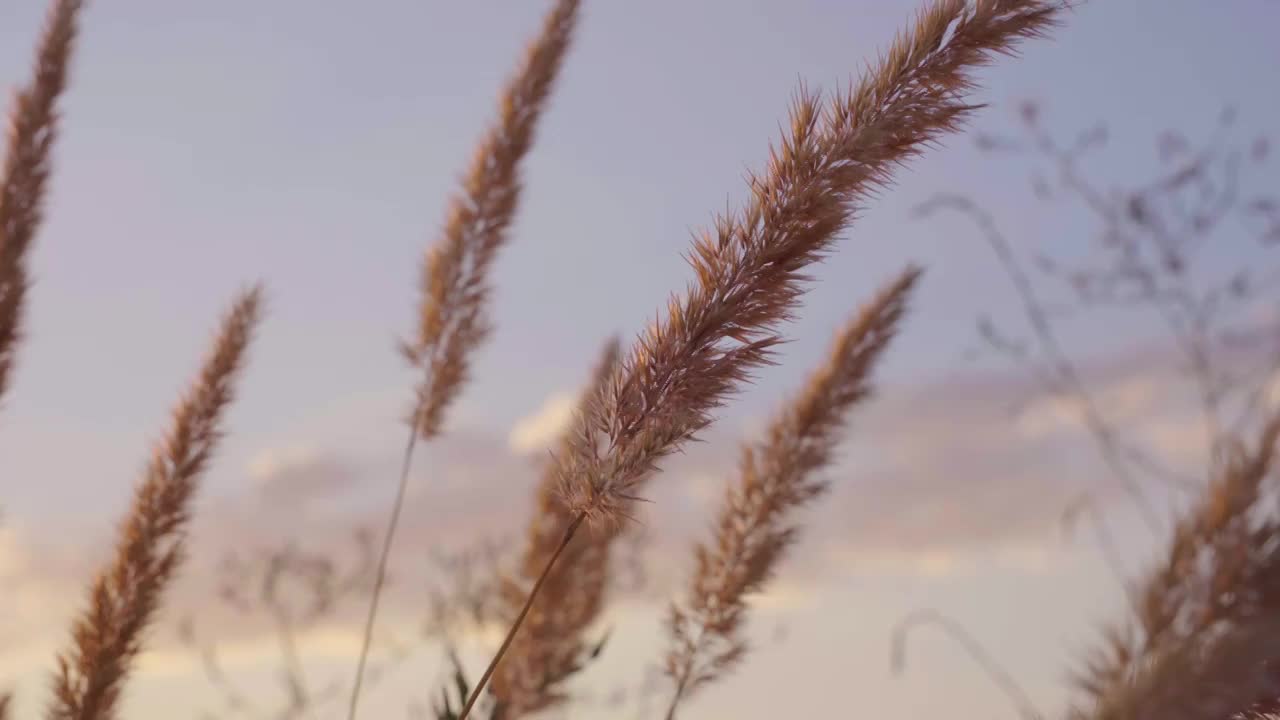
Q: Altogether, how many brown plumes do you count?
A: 7